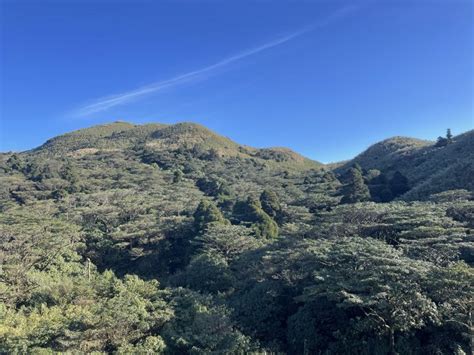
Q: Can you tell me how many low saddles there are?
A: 1